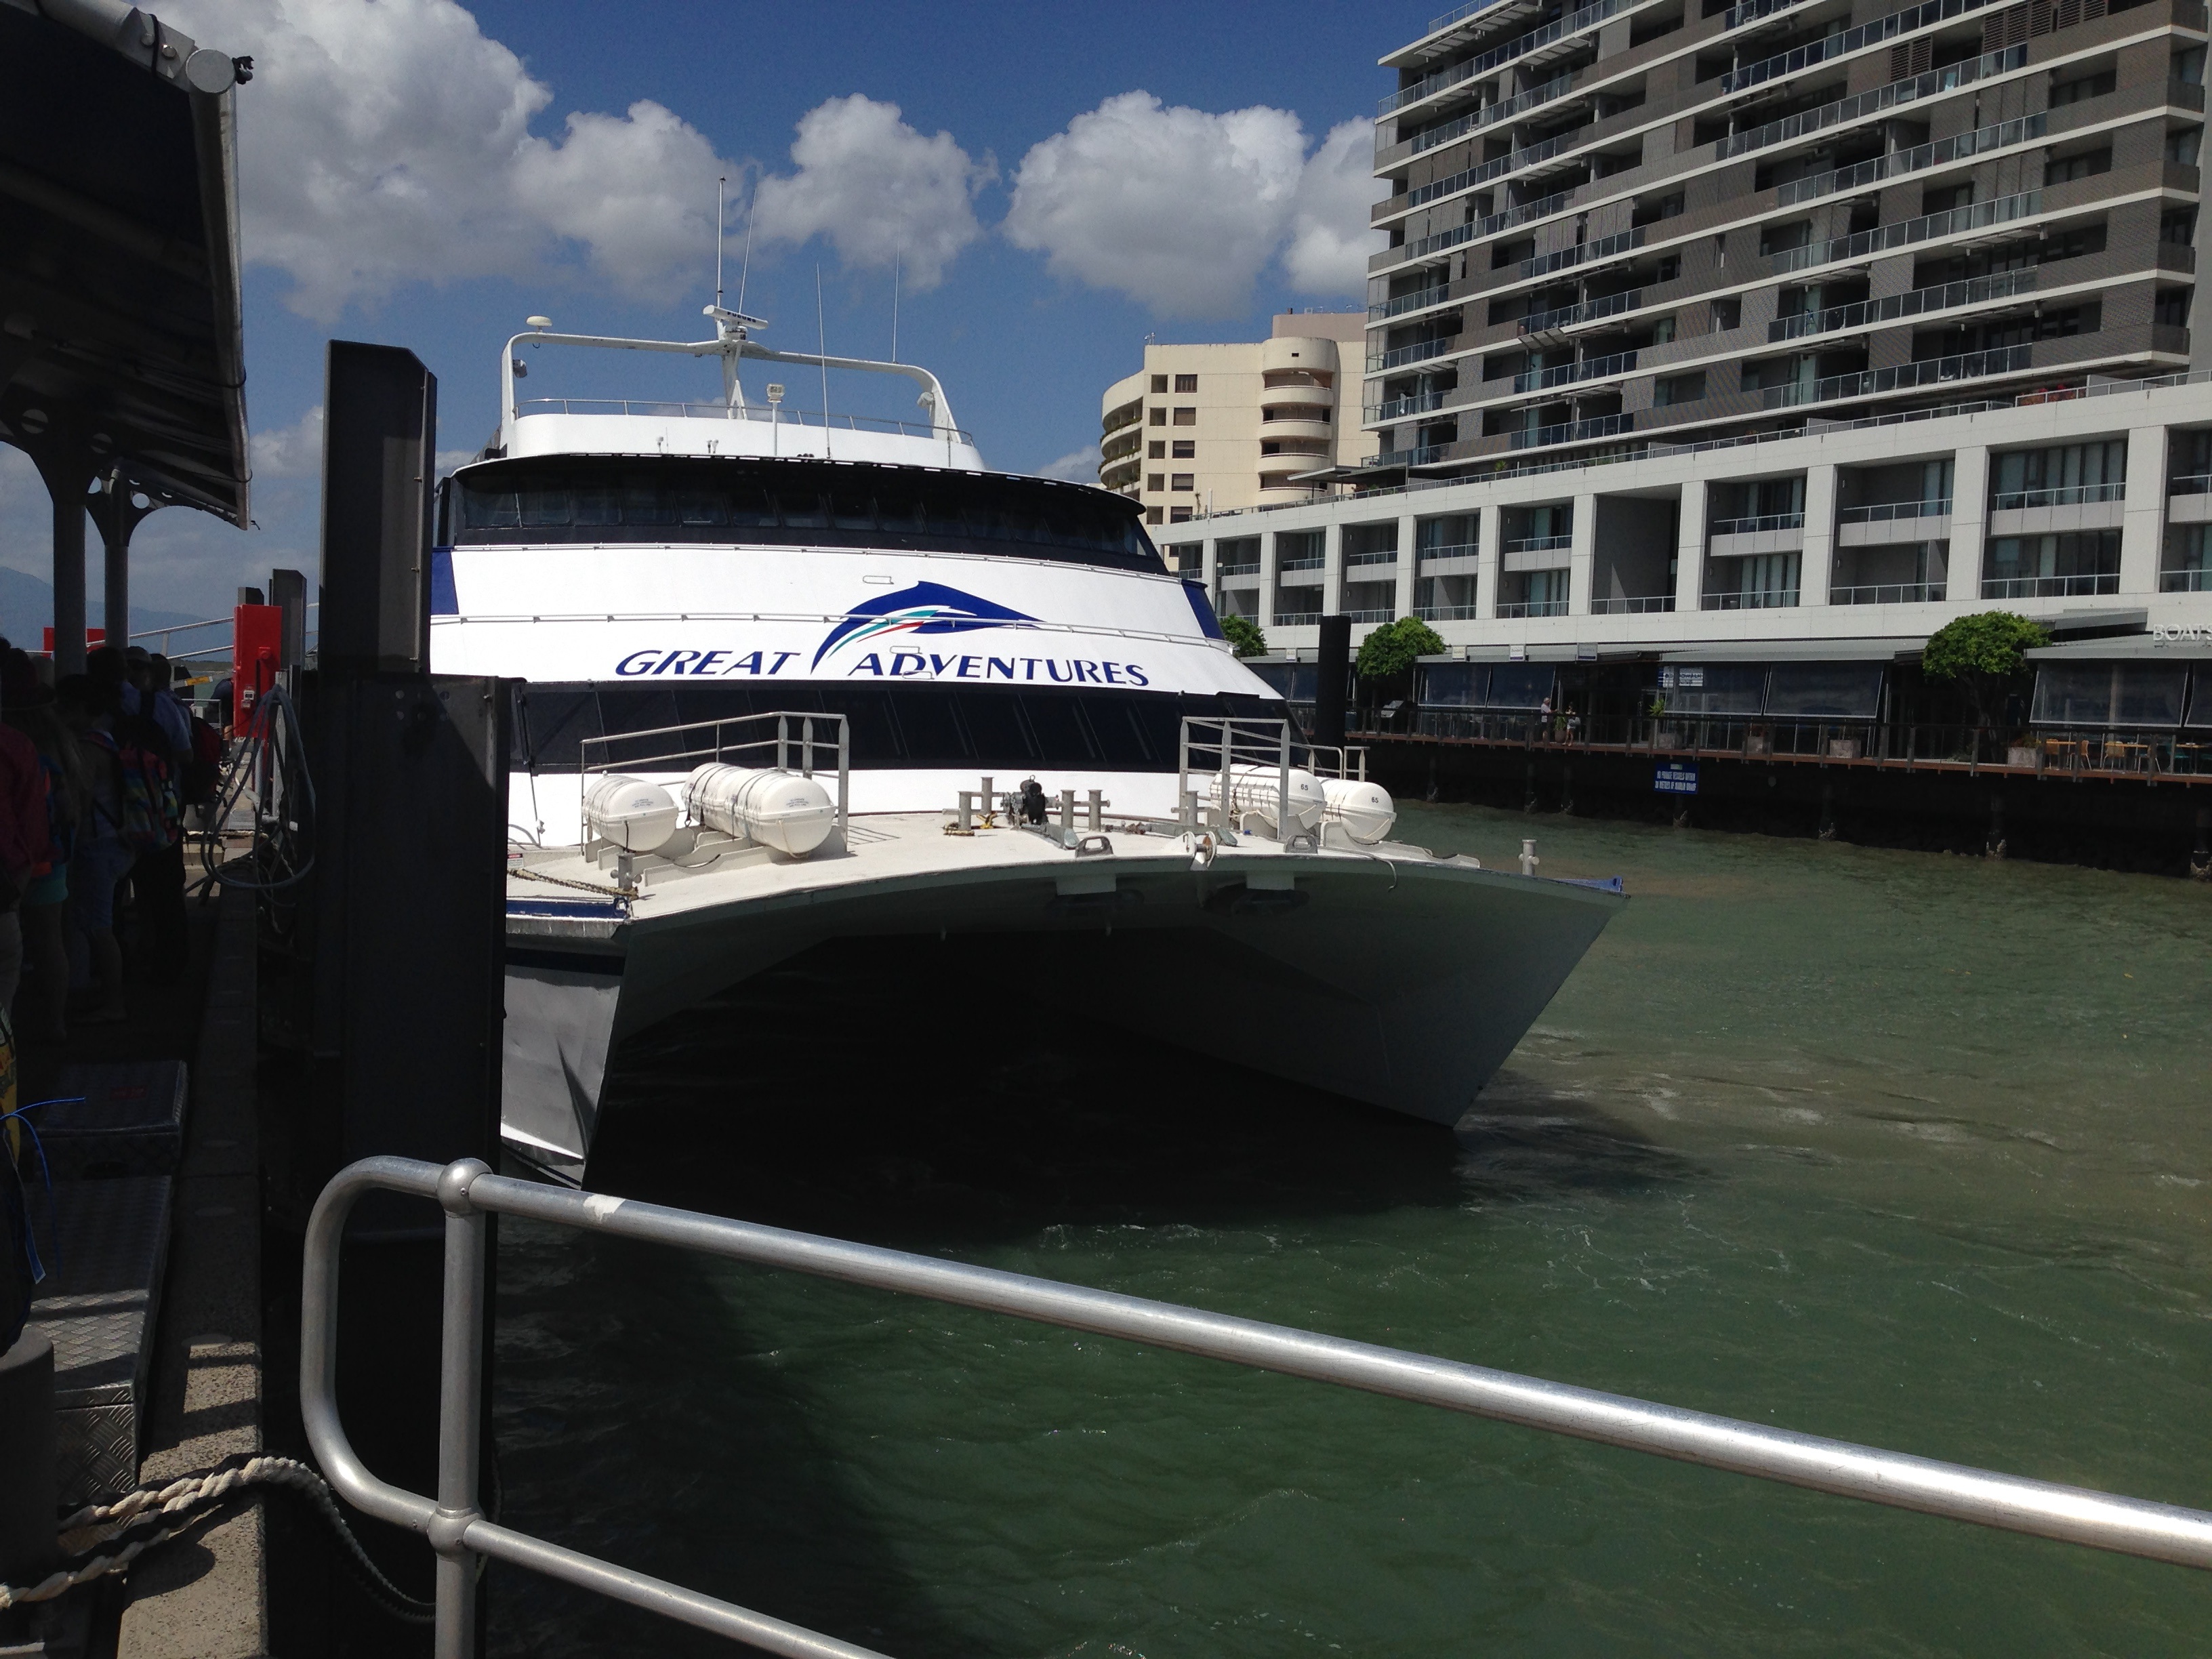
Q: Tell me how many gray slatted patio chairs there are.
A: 0